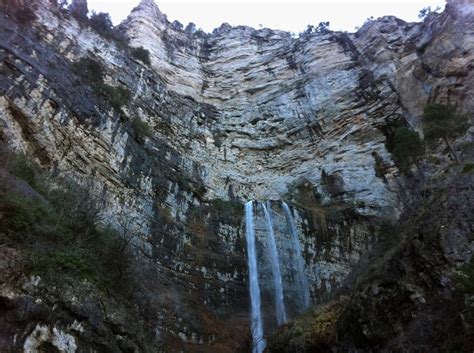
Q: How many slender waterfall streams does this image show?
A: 3